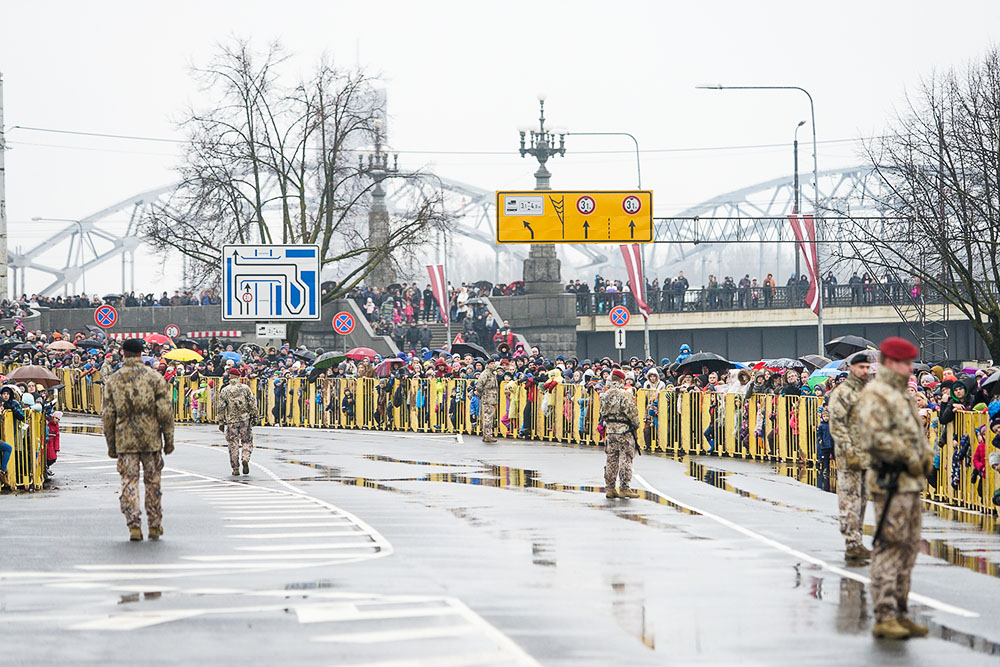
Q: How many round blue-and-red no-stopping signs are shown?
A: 3